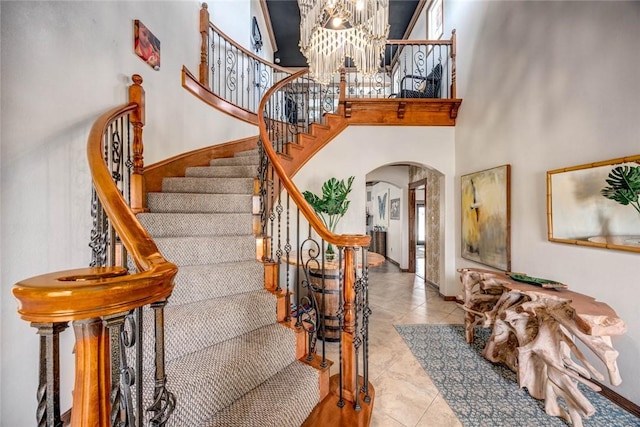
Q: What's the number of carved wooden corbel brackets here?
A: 3